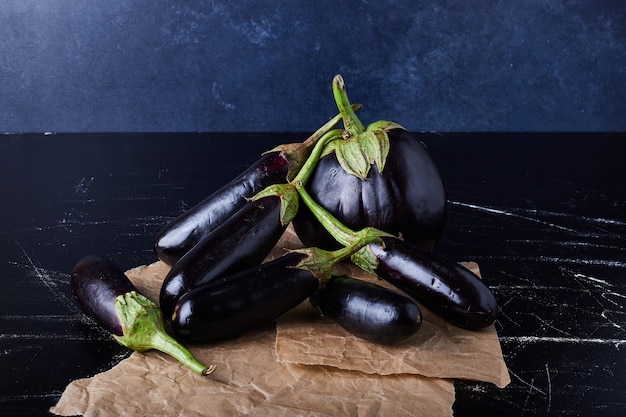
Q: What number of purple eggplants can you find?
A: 7